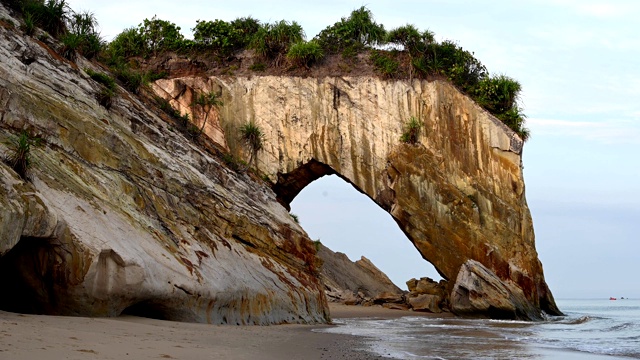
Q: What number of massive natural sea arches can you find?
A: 1